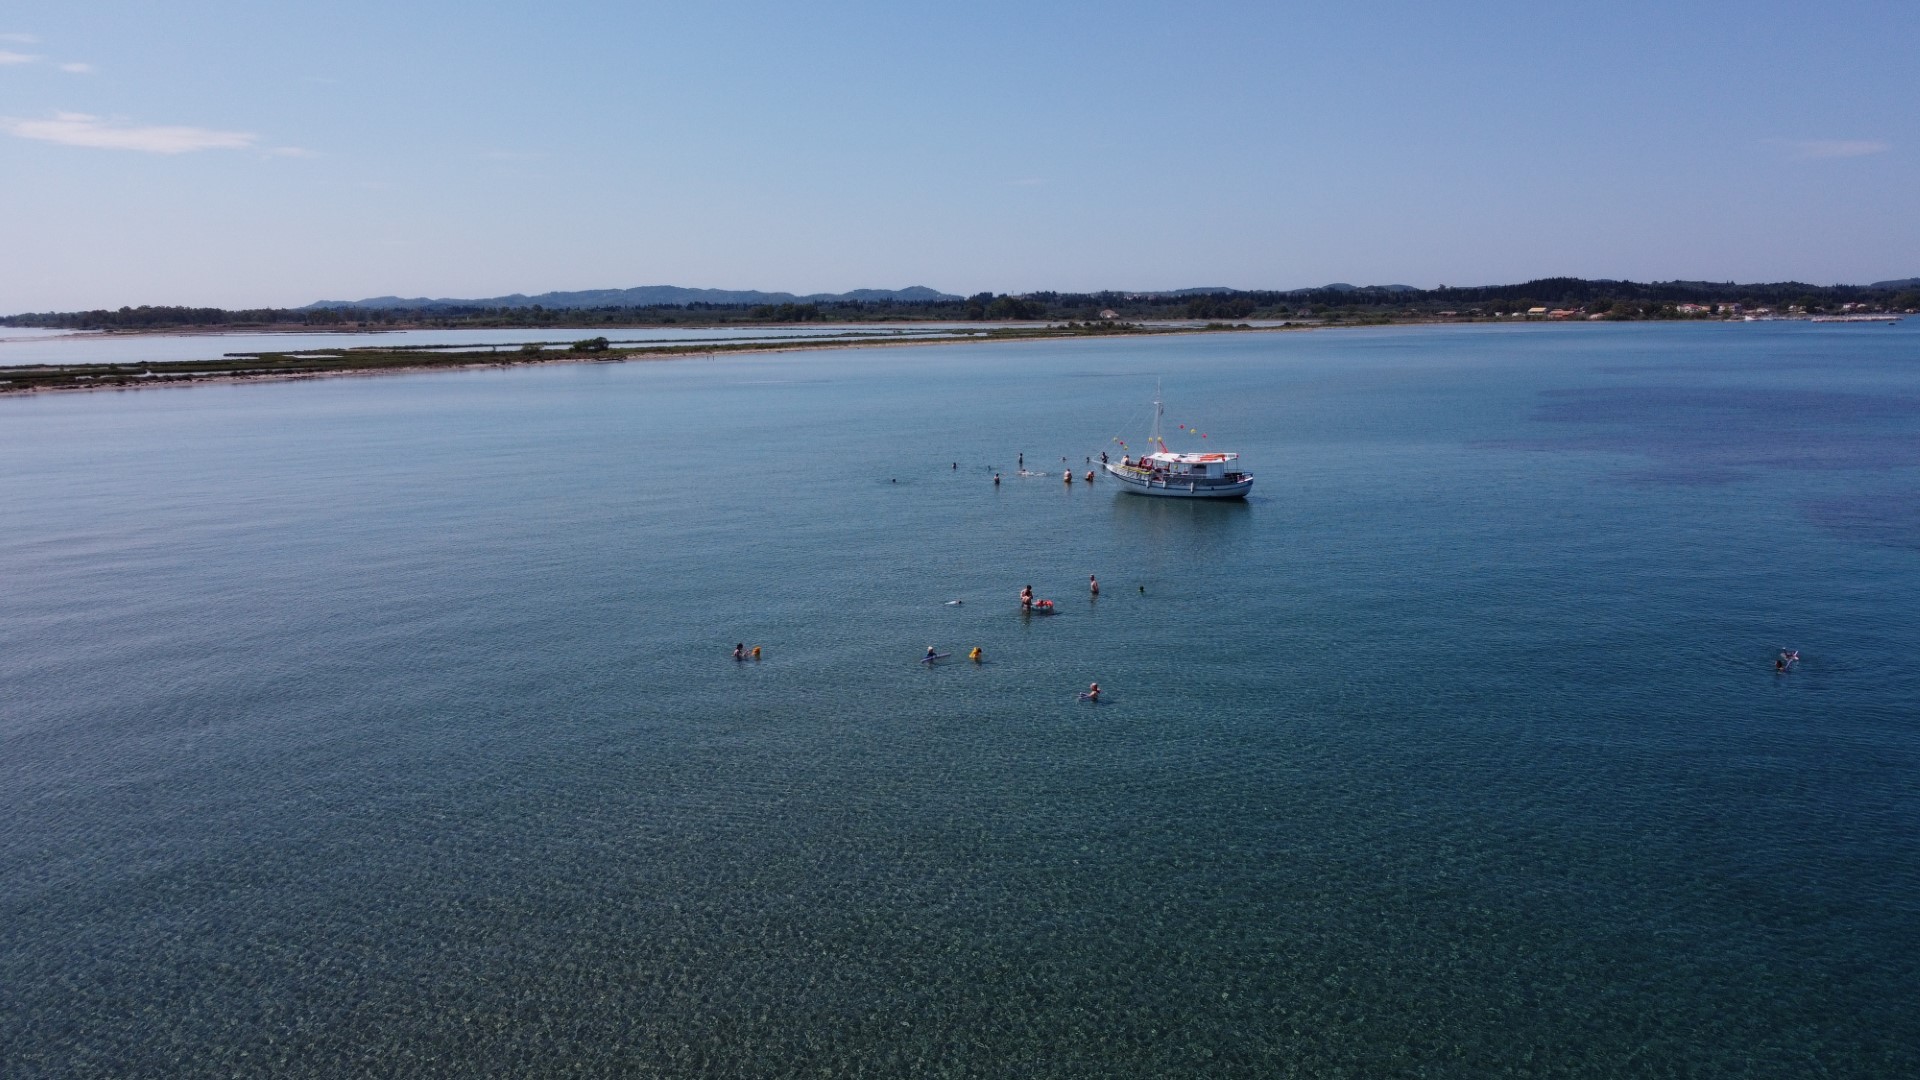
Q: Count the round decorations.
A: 8